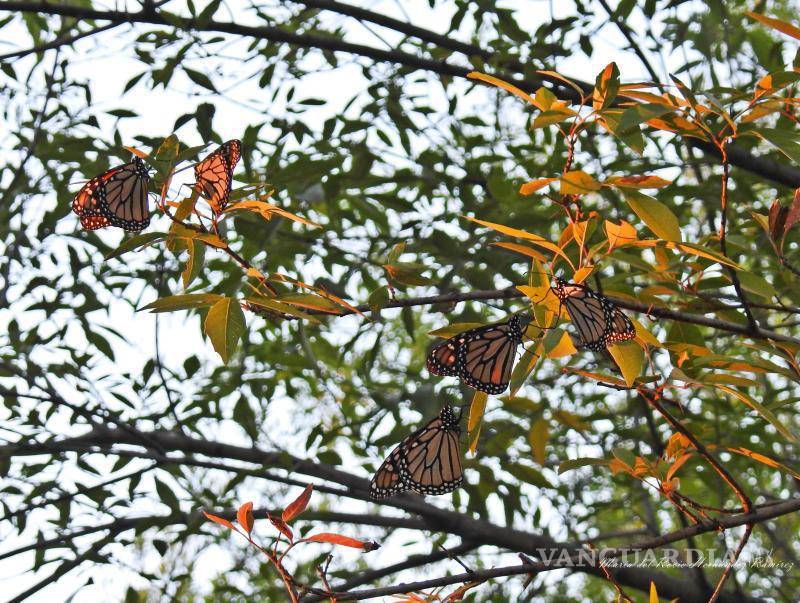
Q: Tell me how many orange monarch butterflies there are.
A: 5